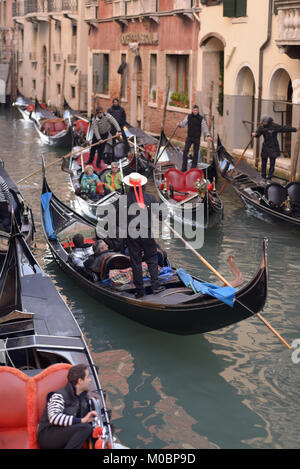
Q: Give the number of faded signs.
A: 1